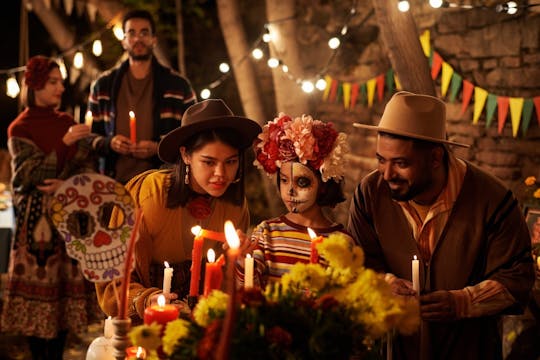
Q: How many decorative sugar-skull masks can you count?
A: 1